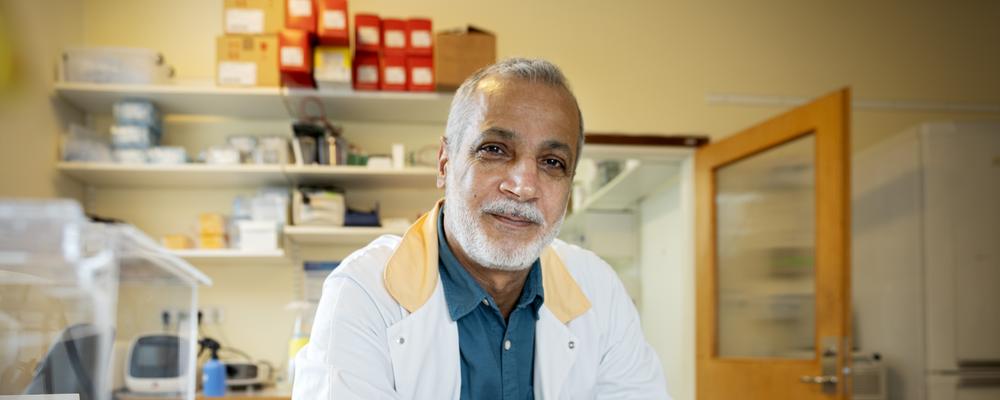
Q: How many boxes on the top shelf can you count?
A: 13